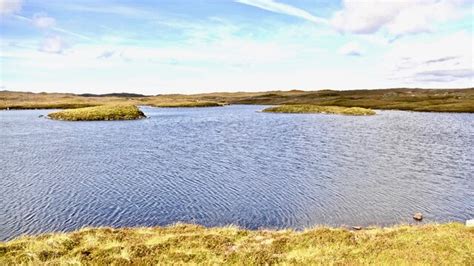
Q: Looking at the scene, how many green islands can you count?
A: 2